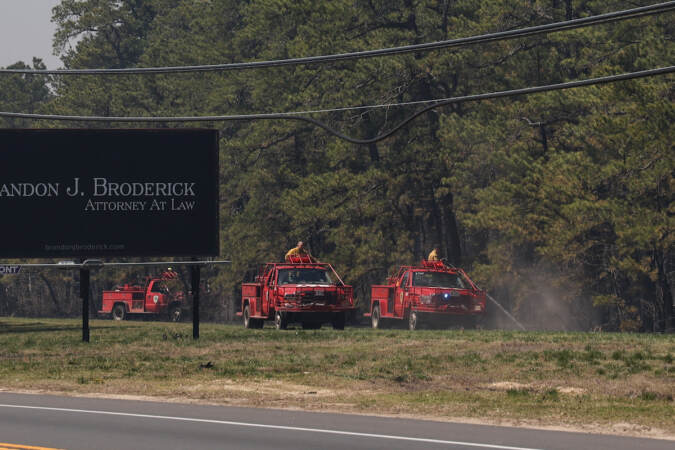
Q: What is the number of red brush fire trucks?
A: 3